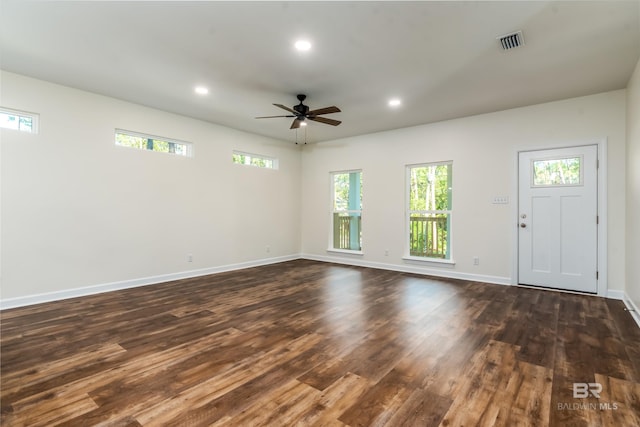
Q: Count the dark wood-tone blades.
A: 5